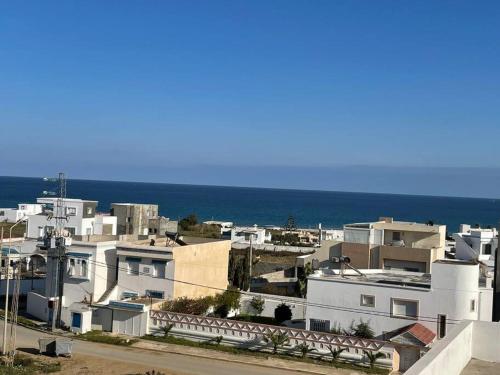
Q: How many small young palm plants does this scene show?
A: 6